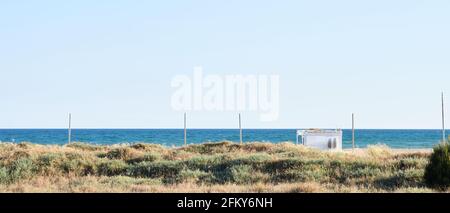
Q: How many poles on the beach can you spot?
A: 5